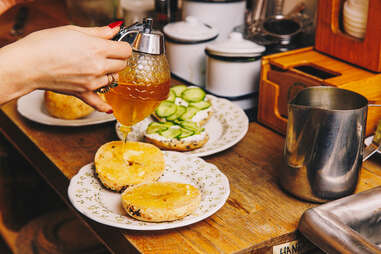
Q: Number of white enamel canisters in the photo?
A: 3